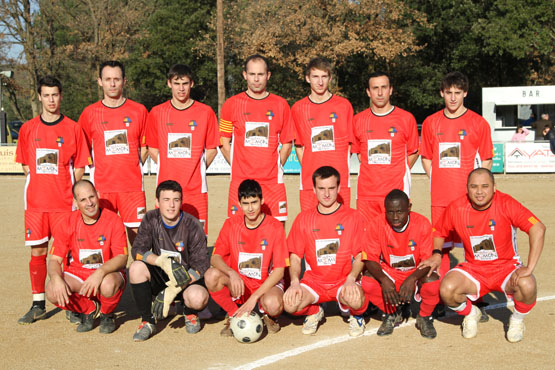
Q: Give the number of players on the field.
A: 13